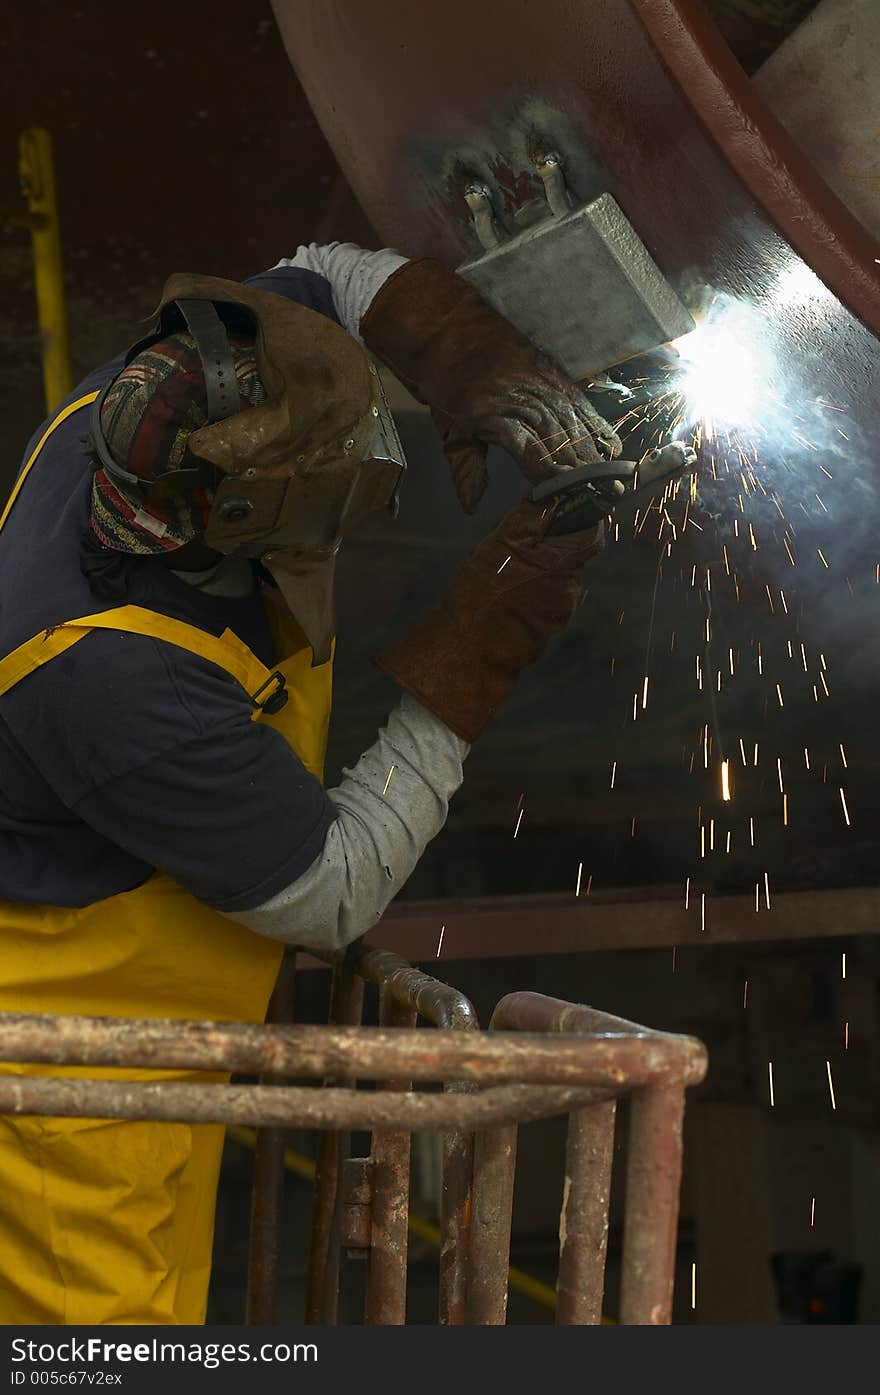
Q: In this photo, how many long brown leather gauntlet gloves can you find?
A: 2